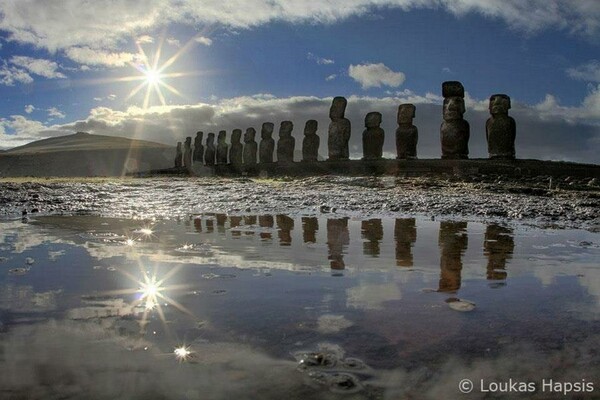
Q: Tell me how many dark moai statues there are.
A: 15